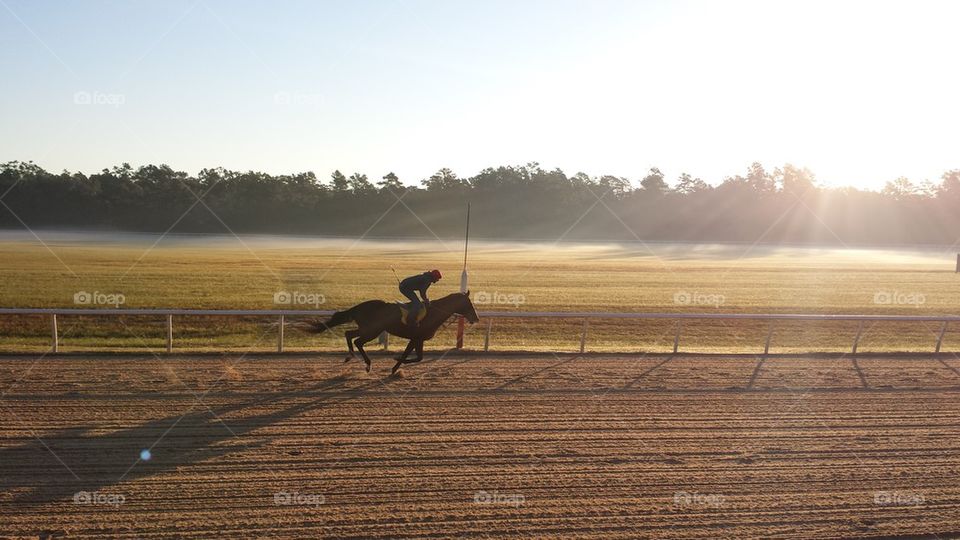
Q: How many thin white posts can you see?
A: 10